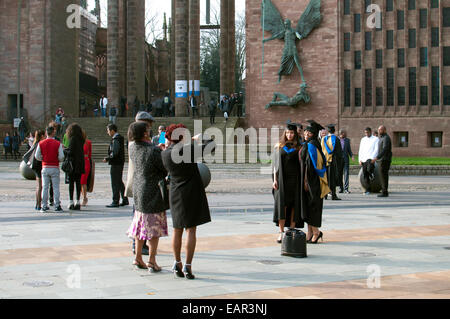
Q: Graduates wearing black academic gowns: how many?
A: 3